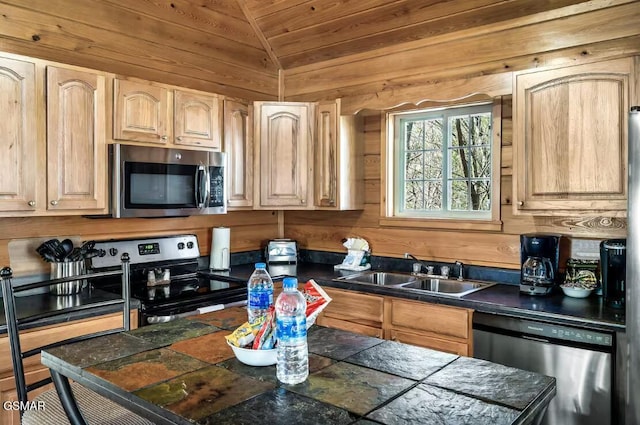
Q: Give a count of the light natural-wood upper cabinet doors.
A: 8